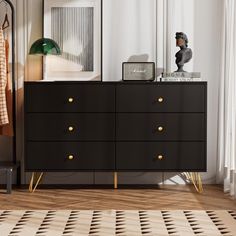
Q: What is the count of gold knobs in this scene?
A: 6